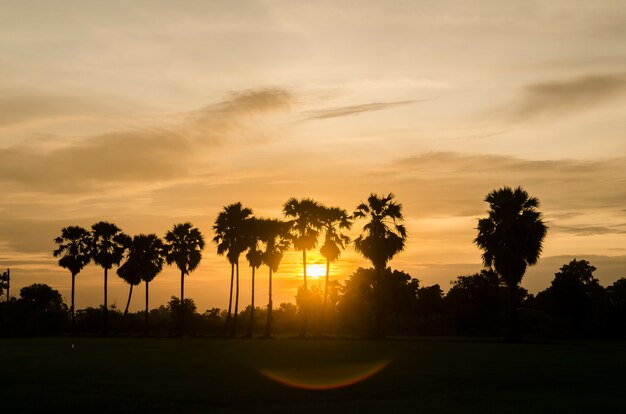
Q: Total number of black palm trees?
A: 13